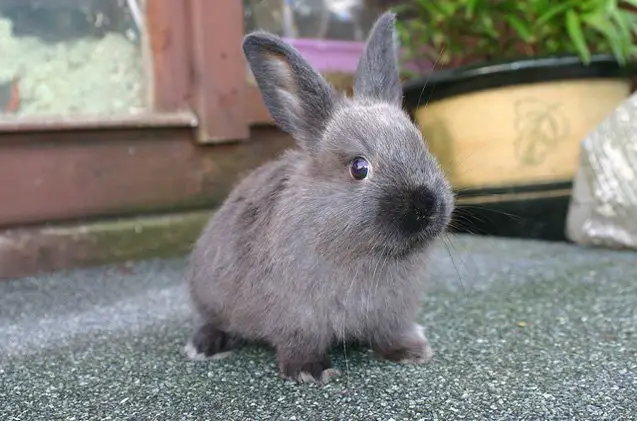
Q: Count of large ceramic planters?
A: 1